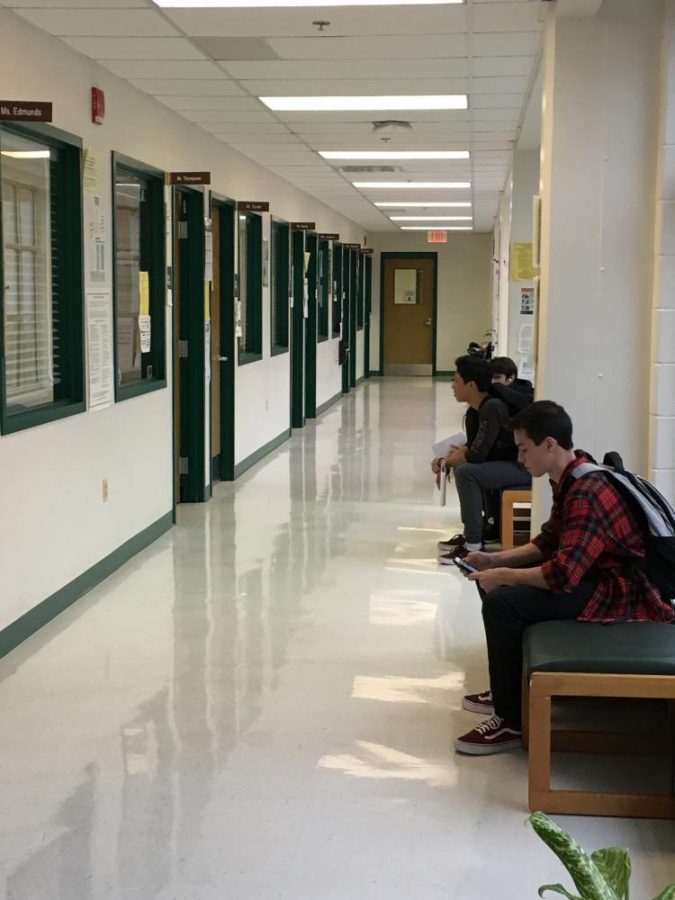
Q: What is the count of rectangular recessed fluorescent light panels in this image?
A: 7